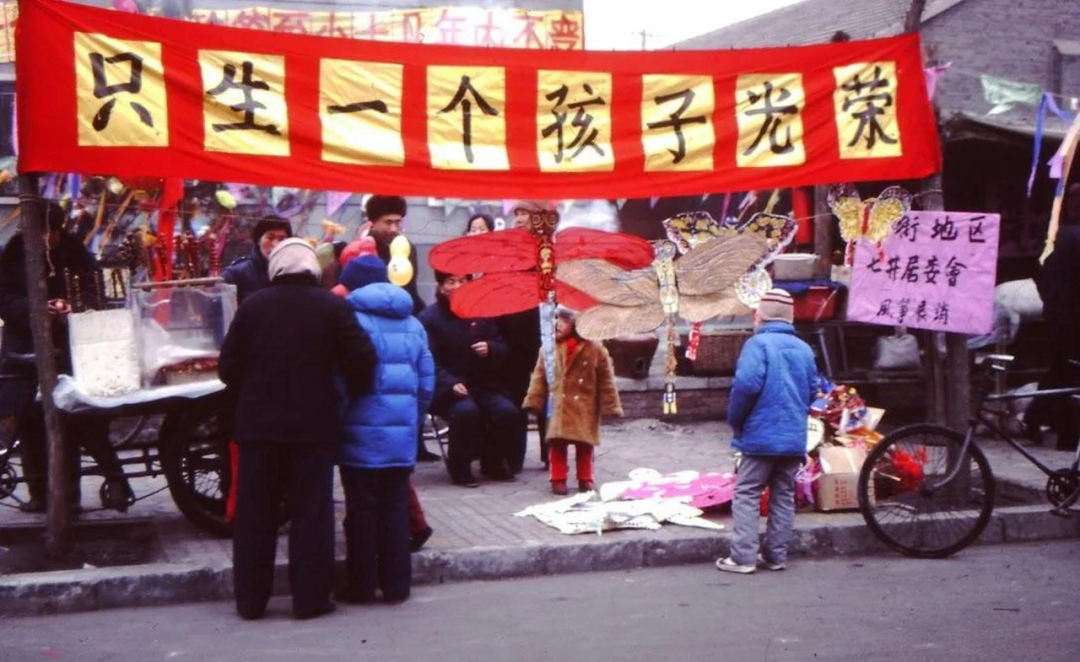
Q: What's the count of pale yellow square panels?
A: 8